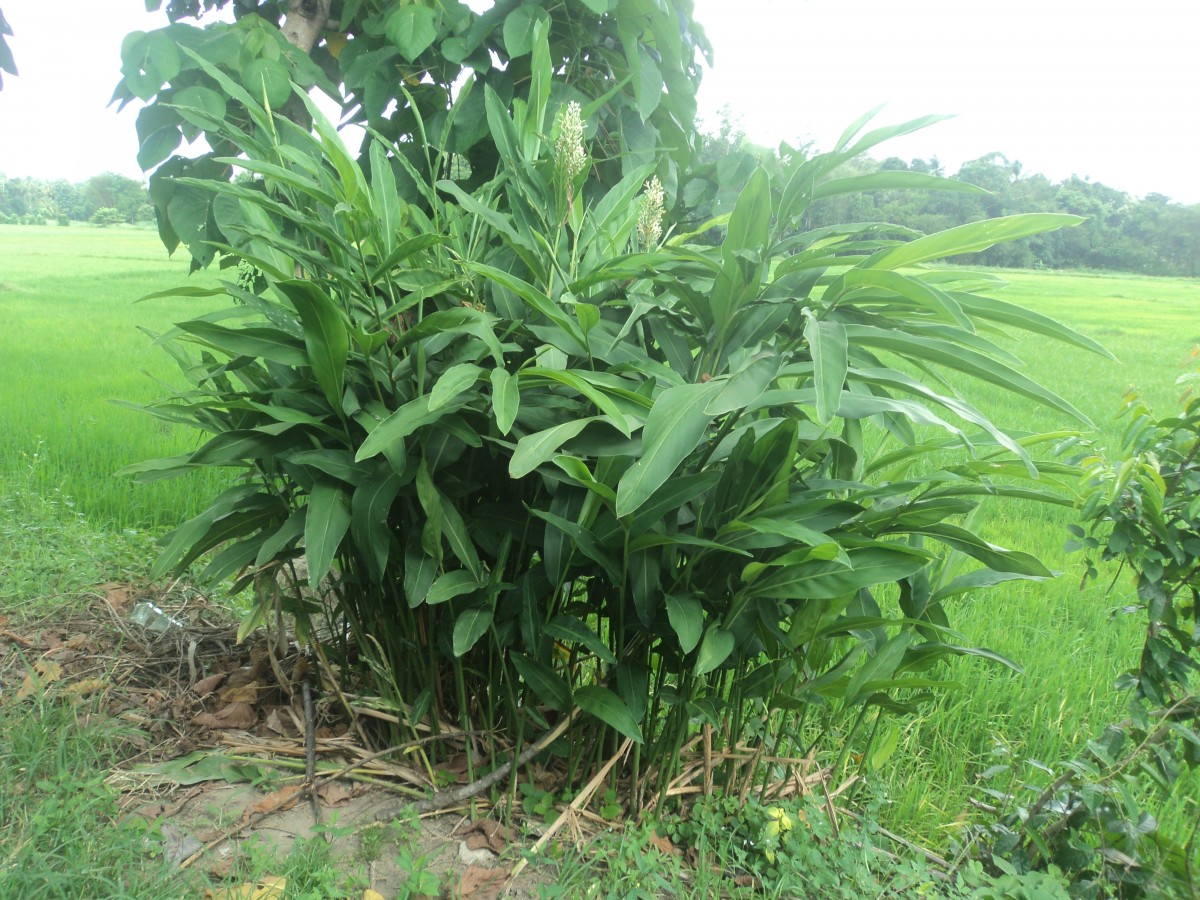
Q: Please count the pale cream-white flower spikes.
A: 2